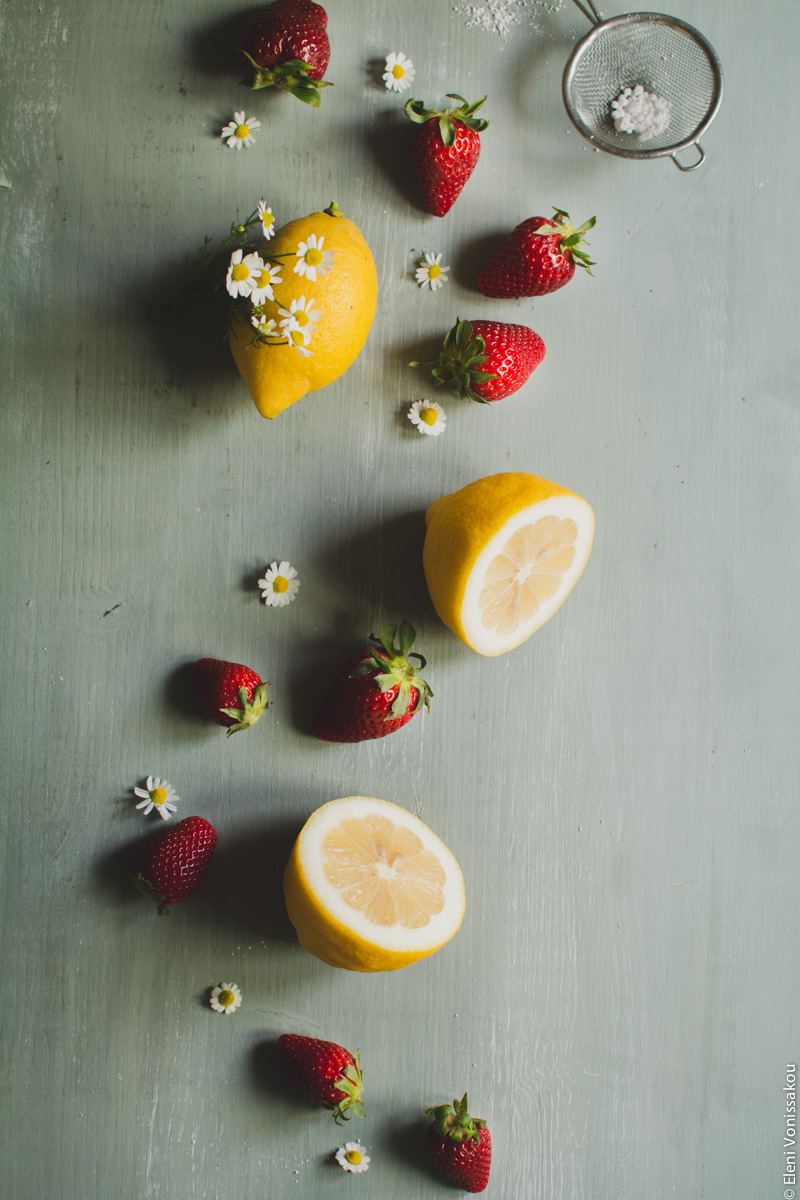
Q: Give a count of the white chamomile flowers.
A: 15